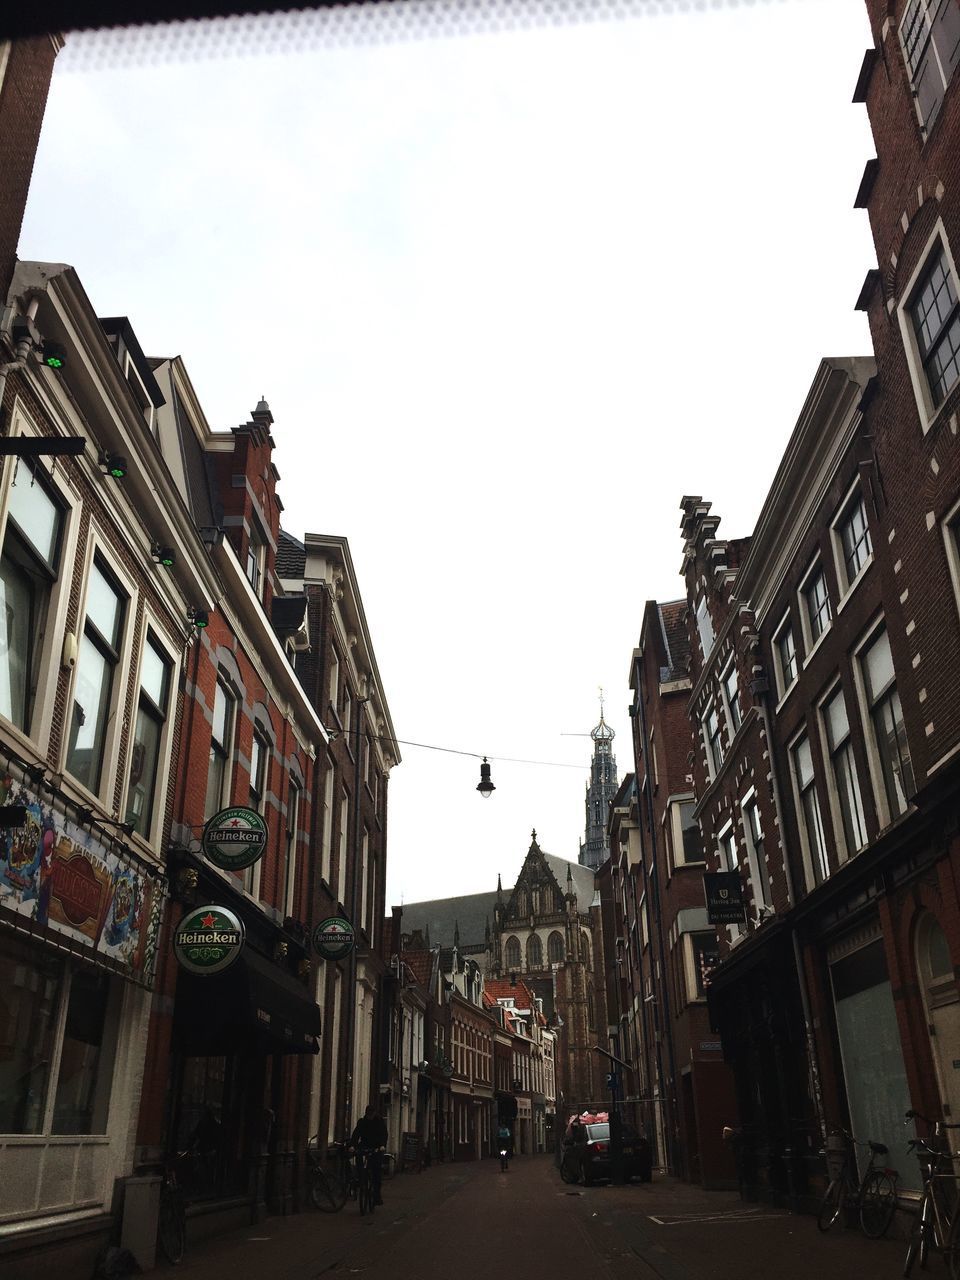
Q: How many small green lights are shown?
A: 4